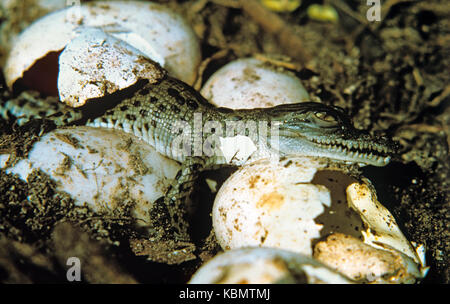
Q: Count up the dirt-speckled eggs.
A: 5